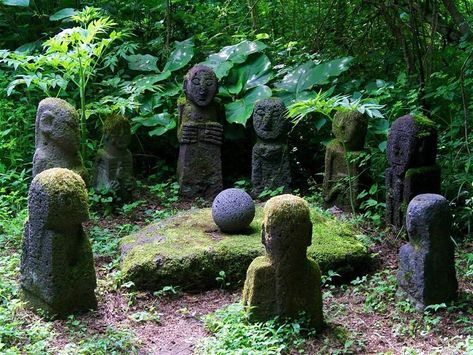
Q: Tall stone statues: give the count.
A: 9